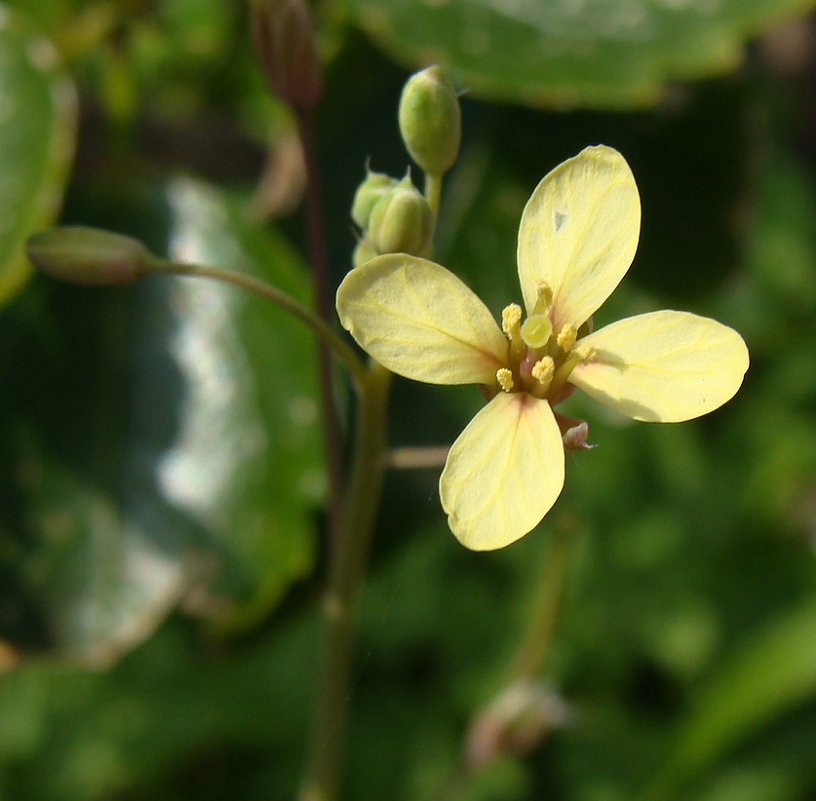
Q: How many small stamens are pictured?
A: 6